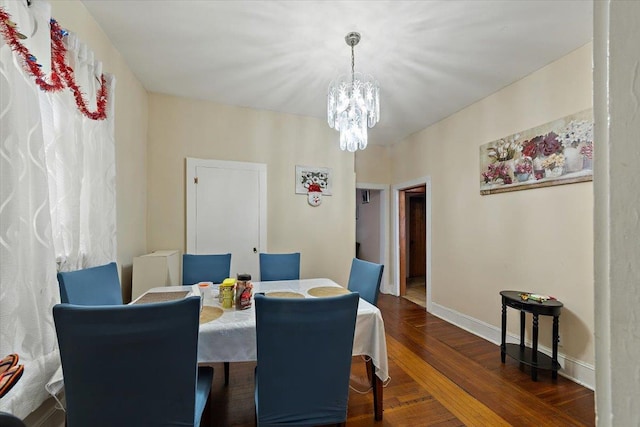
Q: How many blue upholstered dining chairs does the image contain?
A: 6